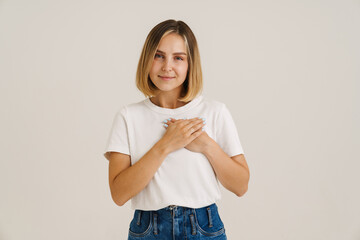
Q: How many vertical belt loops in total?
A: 4